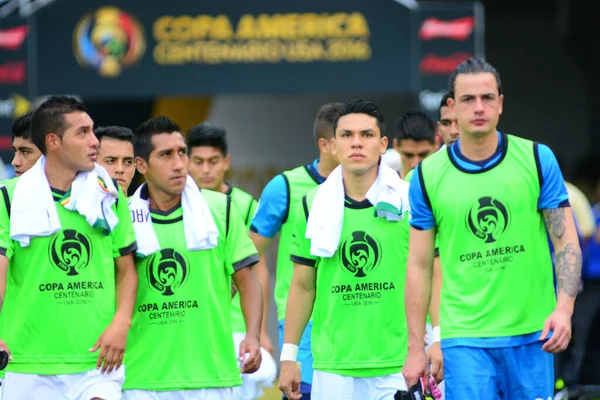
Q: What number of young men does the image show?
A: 10